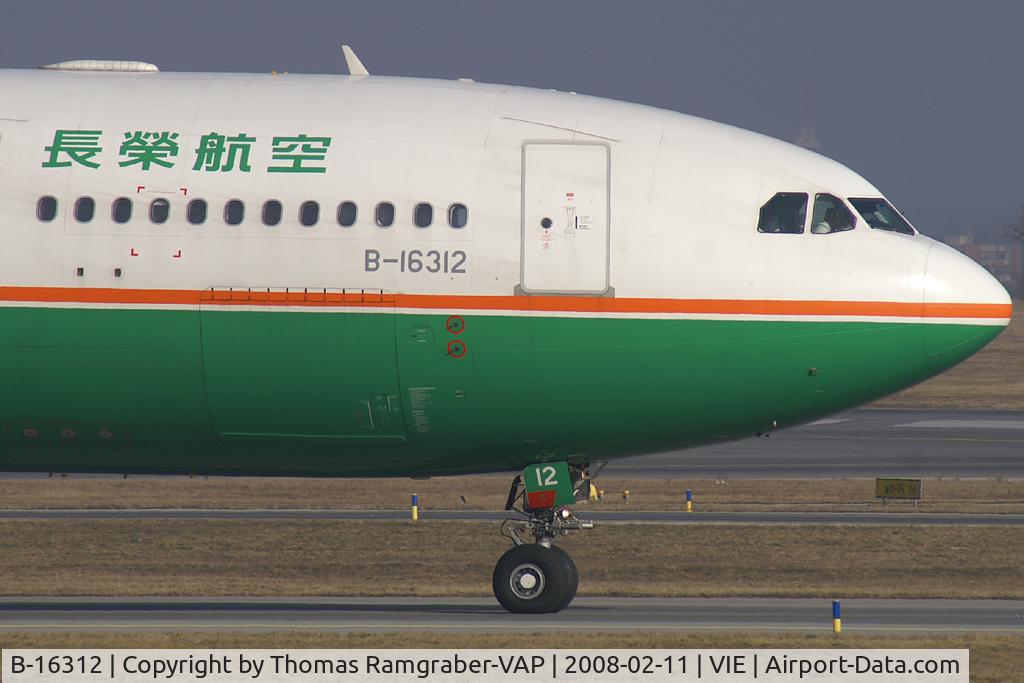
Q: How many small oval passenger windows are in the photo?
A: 12